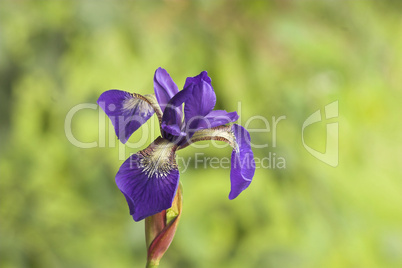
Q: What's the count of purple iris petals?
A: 6